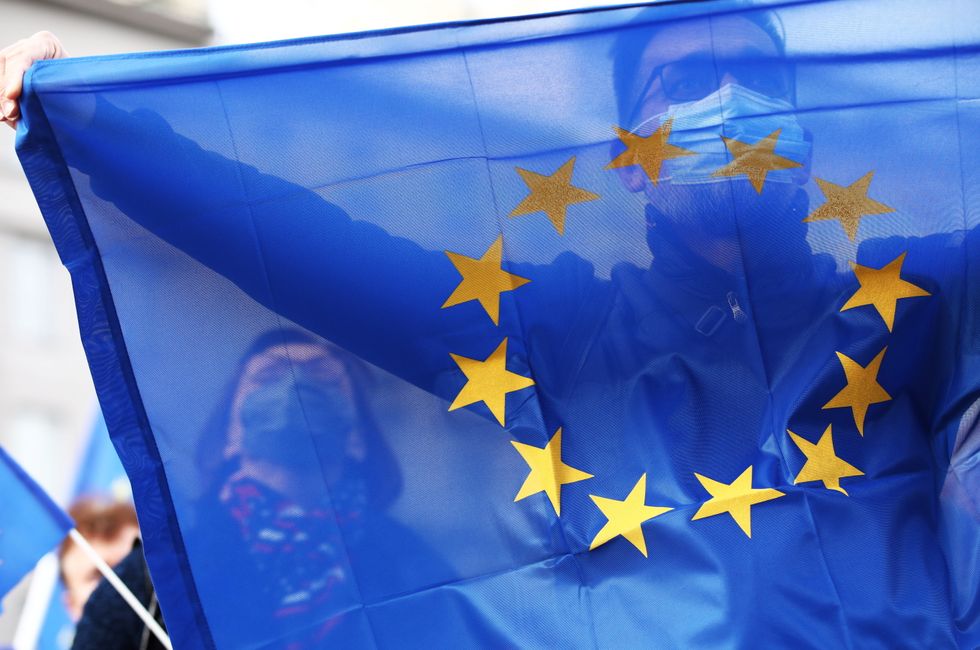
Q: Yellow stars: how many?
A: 12